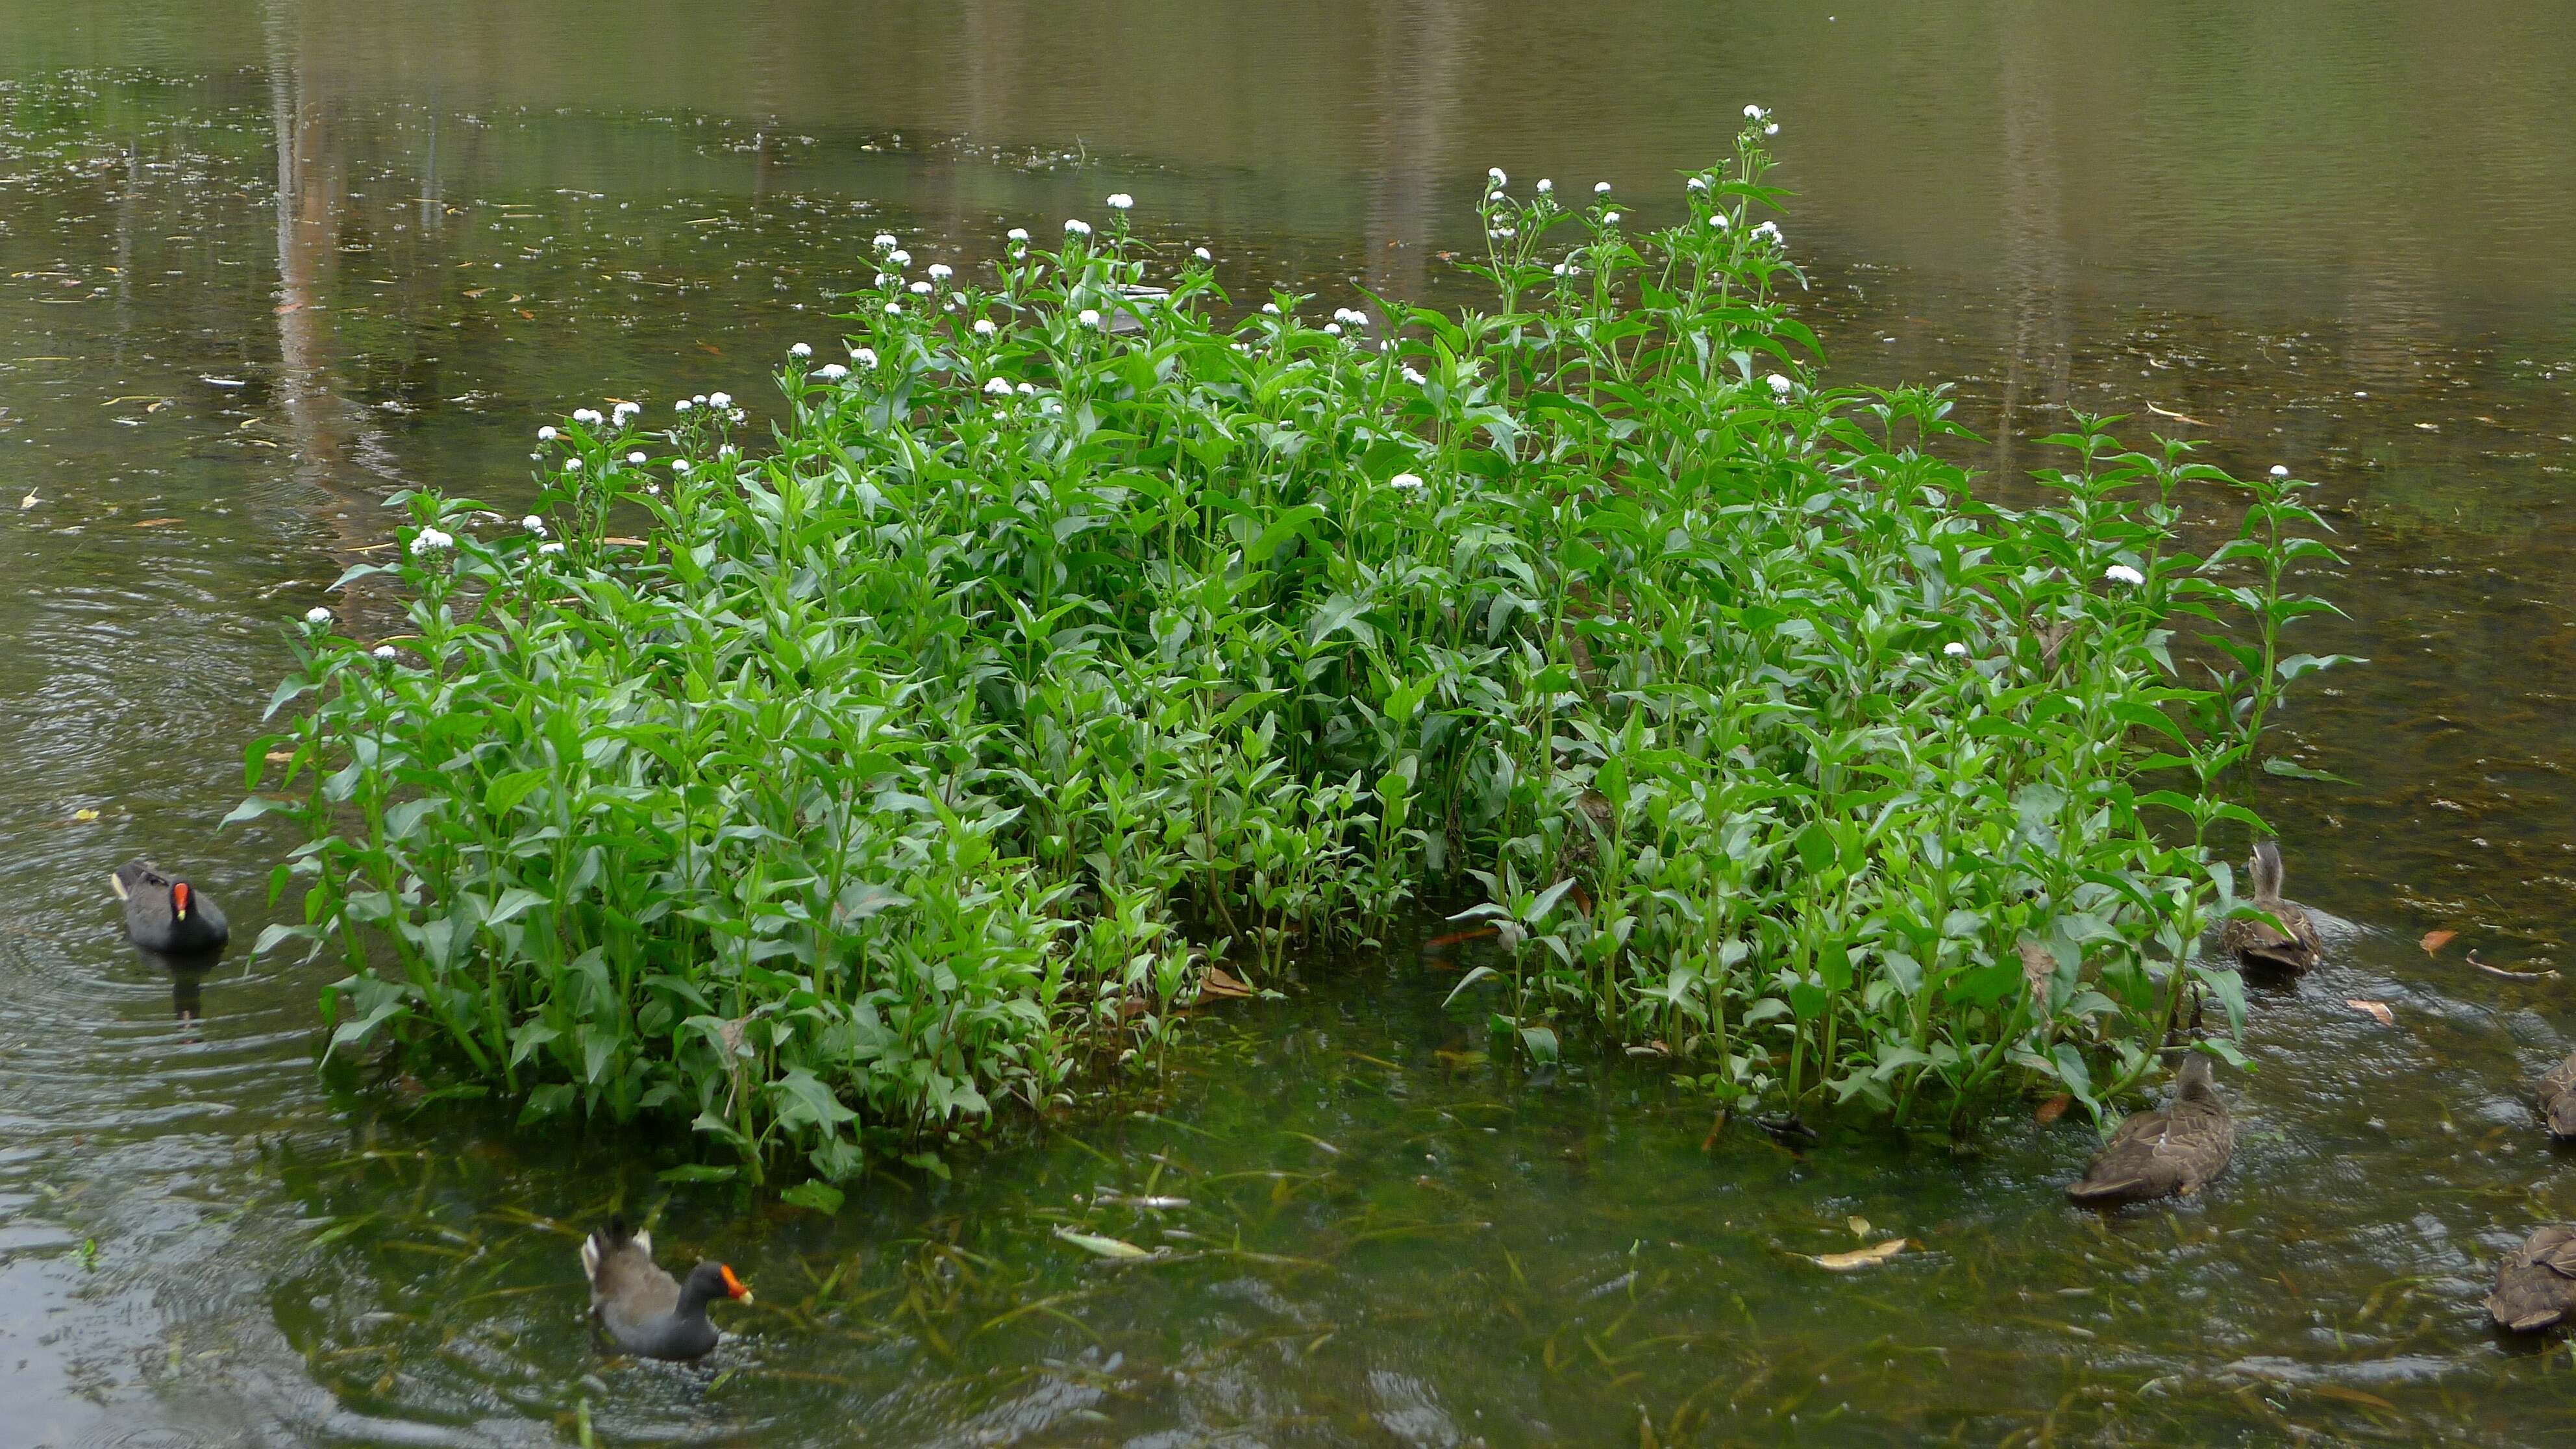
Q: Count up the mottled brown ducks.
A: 4